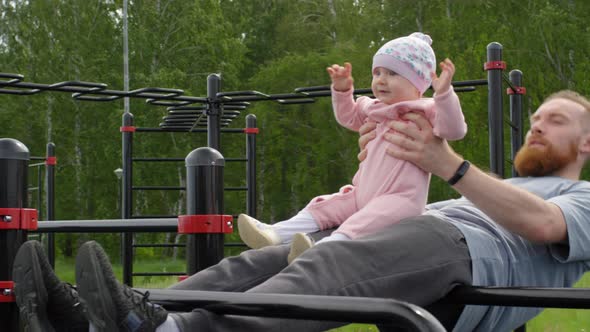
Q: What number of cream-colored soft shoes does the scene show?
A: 2